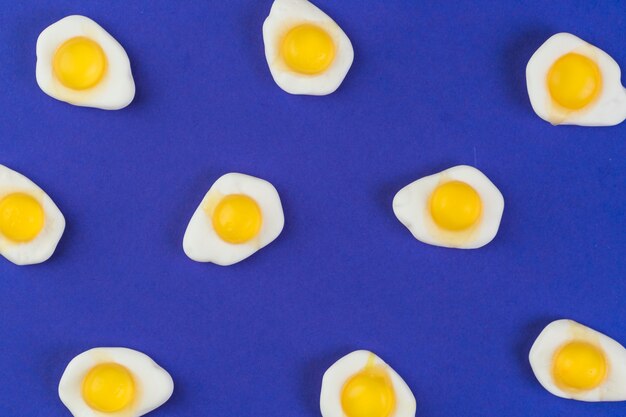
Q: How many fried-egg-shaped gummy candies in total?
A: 9